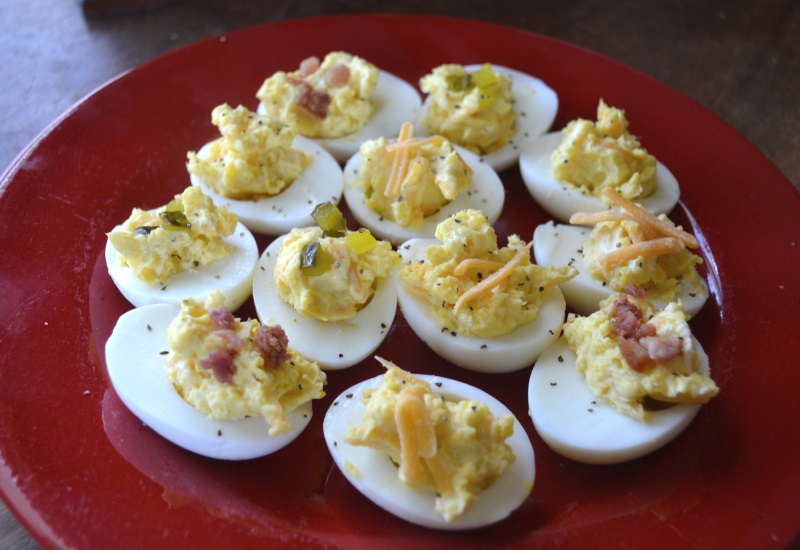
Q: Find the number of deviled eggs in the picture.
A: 12